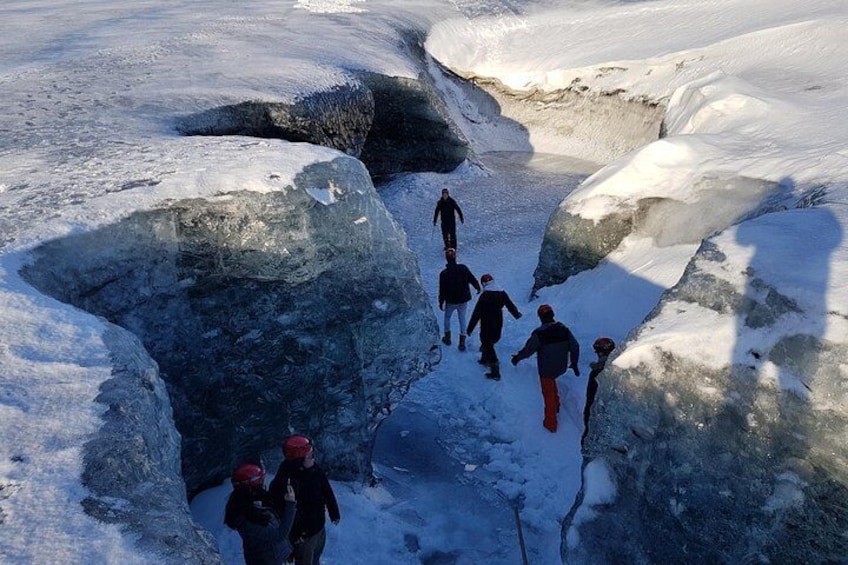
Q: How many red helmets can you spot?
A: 7